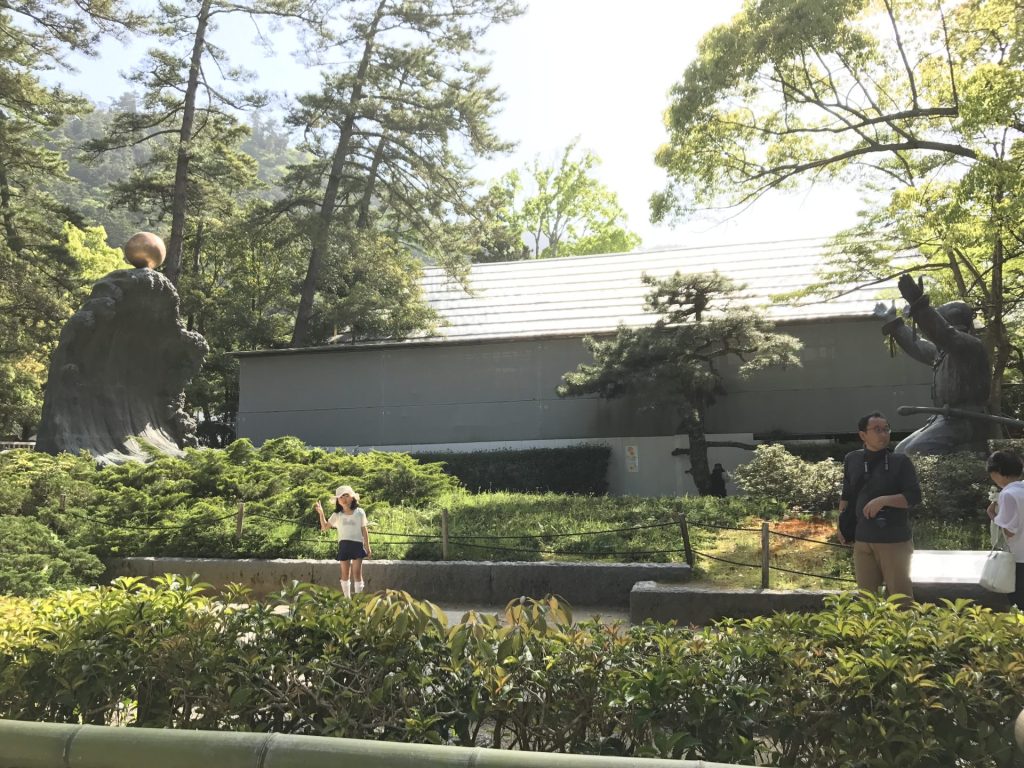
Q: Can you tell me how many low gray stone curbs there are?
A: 2